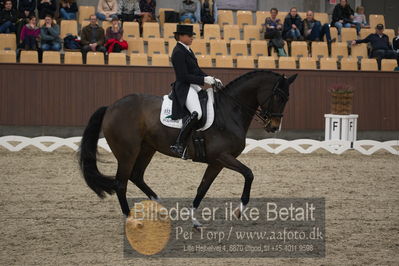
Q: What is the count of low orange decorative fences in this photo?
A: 0